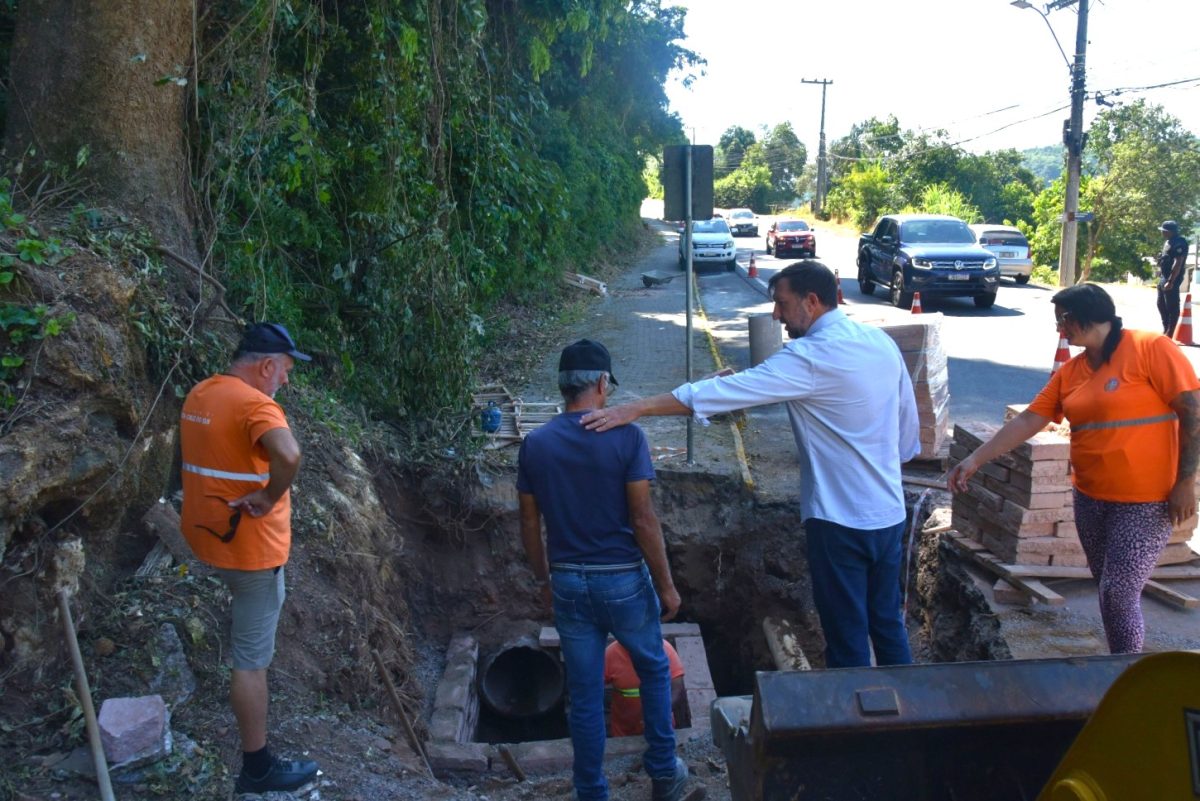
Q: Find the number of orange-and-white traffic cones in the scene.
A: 5